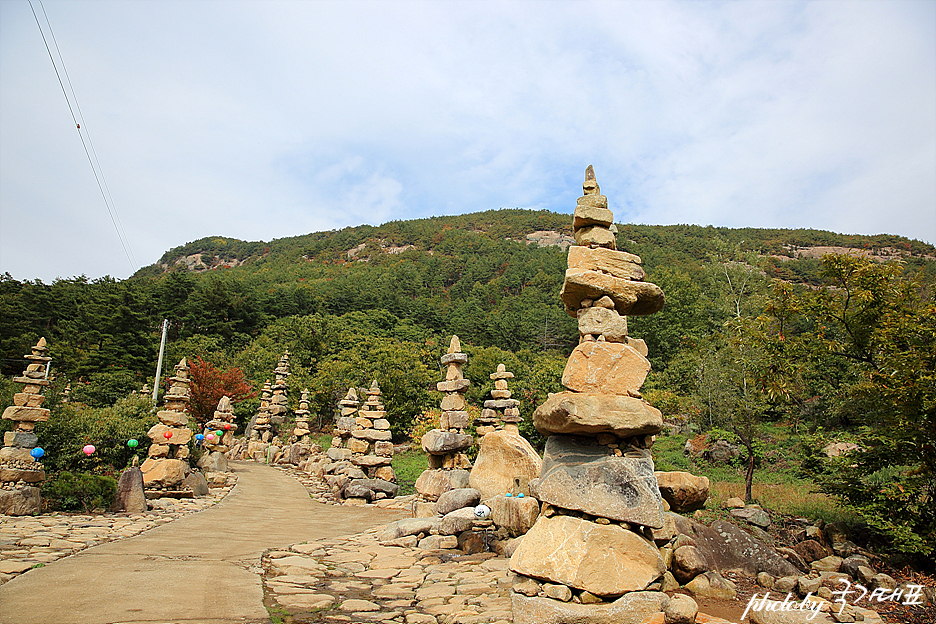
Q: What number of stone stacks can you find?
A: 11